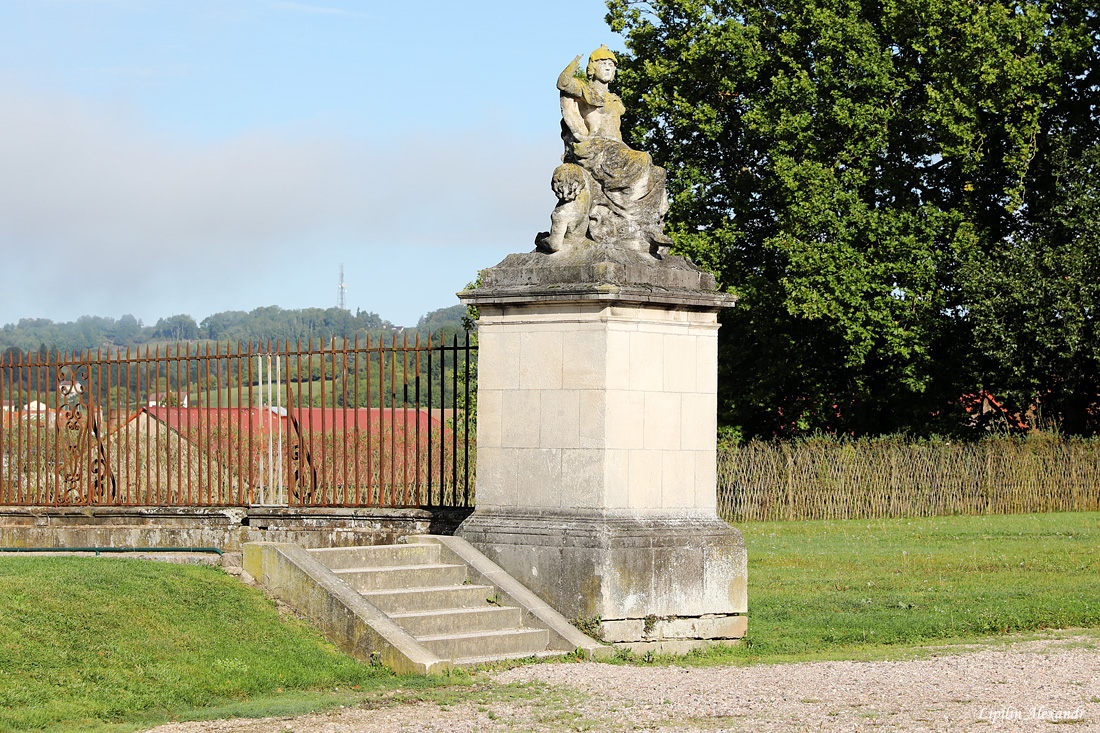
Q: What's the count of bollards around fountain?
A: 0